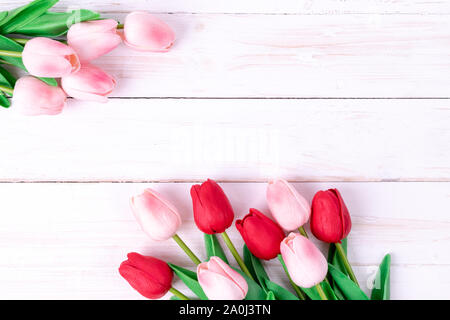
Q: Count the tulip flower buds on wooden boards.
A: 13